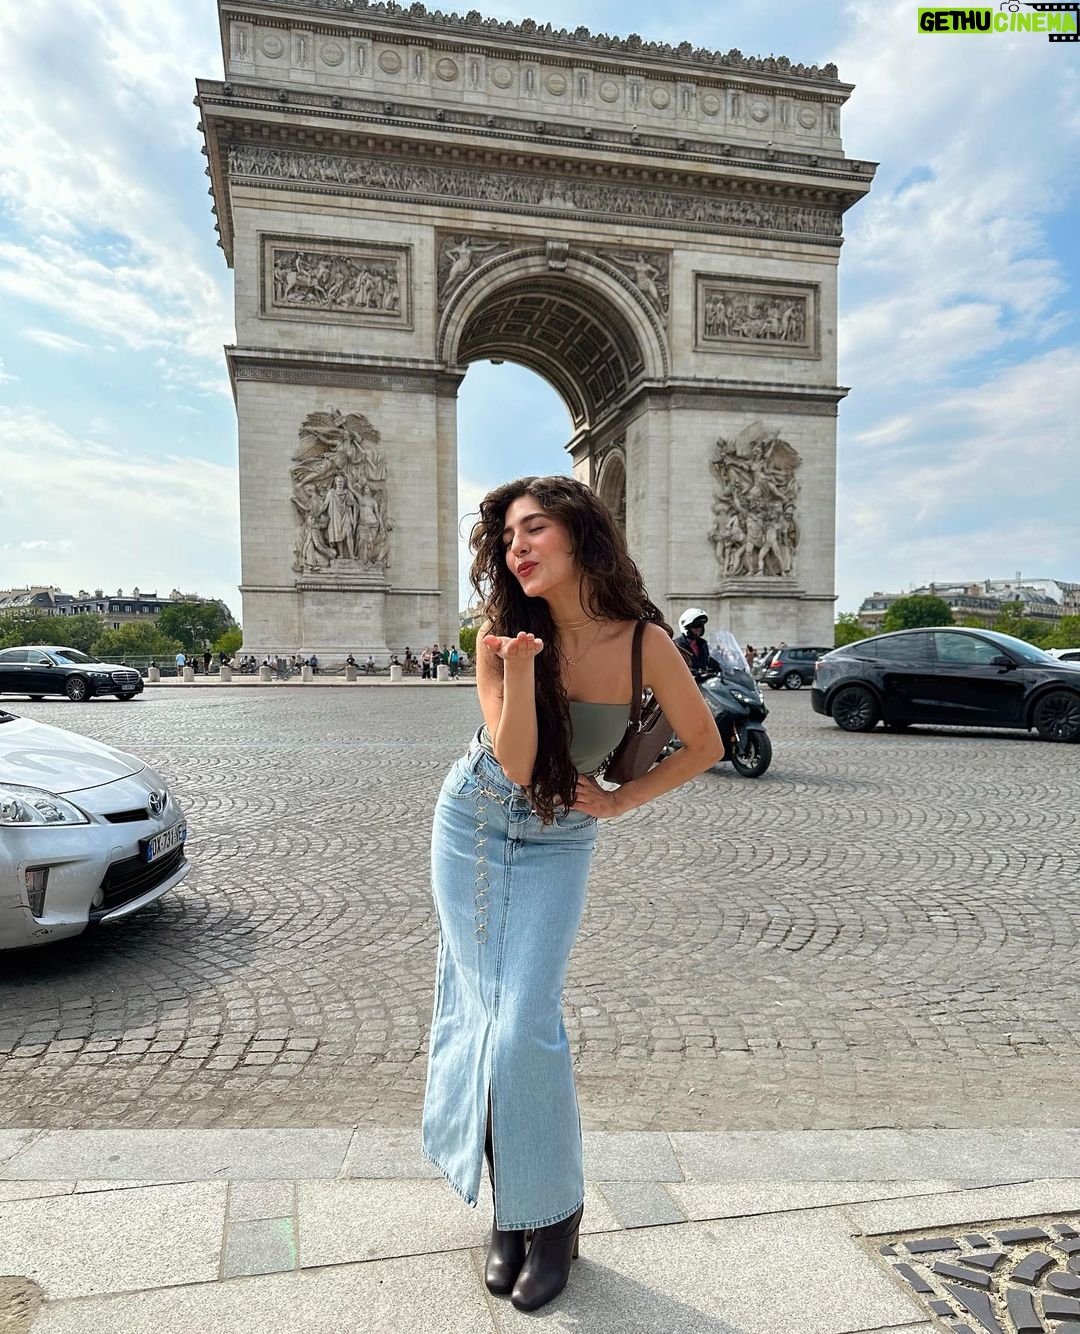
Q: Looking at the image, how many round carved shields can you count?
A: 11